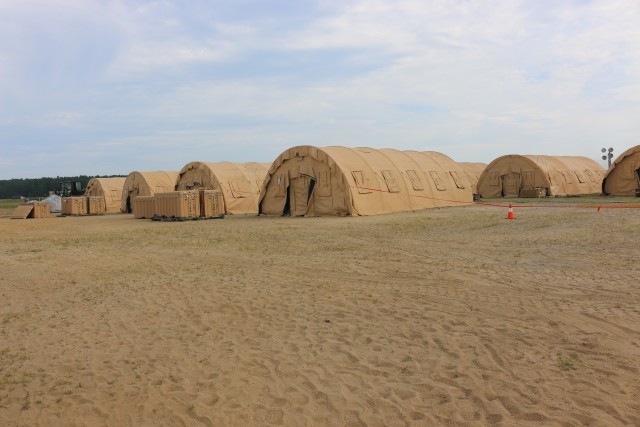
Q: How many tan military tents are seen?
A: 7